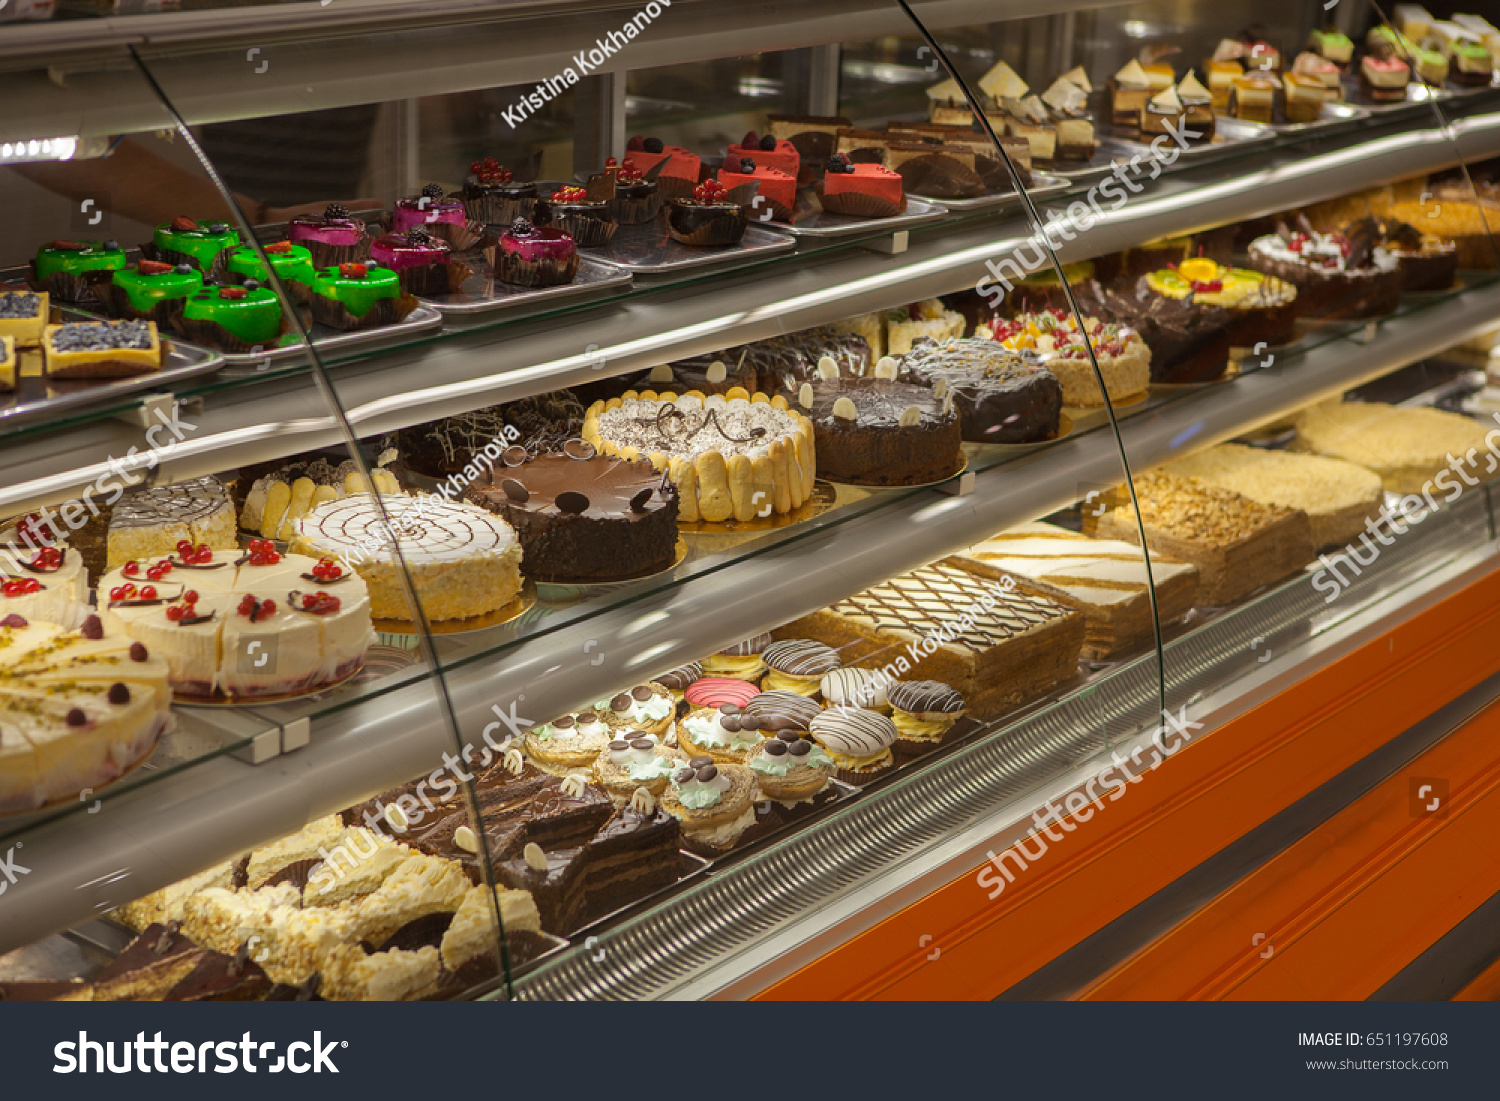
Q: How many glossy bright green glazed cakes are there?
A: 6